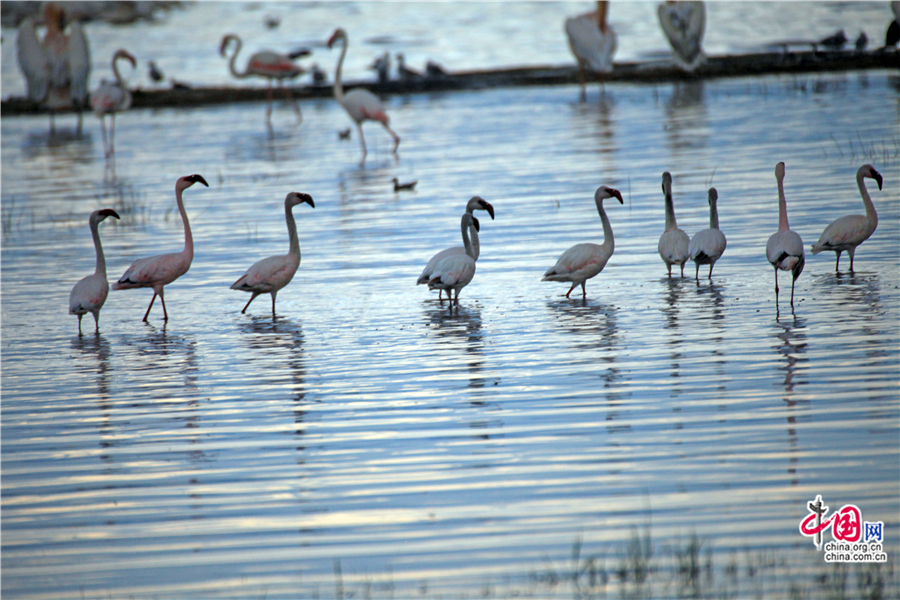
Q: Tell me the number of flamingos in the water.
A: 13